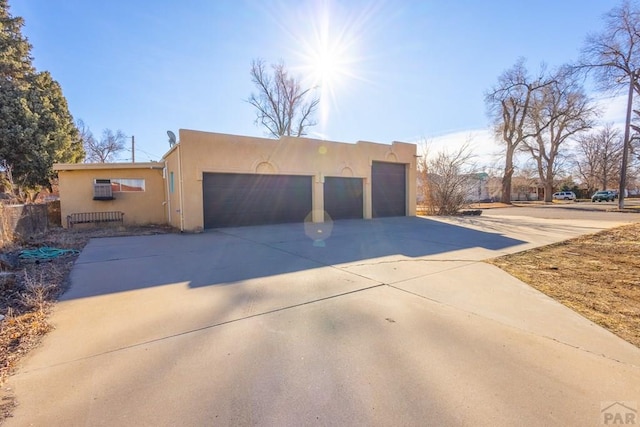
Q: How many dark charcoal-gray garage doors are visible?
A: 3